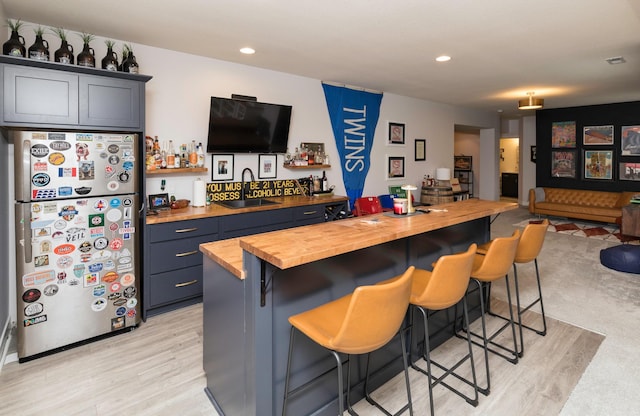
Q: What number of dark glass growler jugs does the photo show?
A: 7